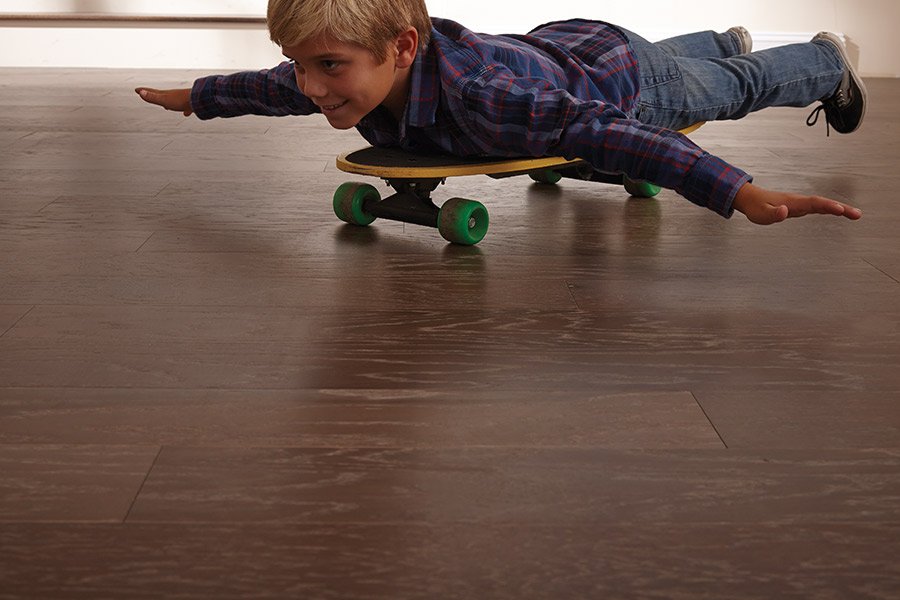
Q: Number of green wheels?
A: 4